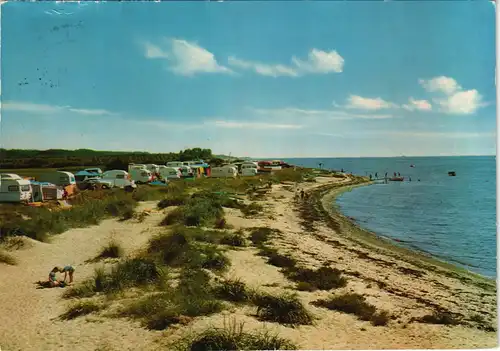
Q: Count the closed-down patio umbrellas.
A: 0